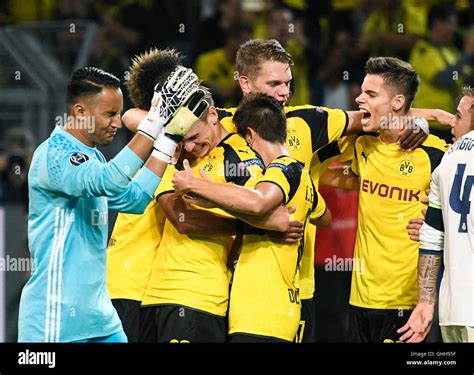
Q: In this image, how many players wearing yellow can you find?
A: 5